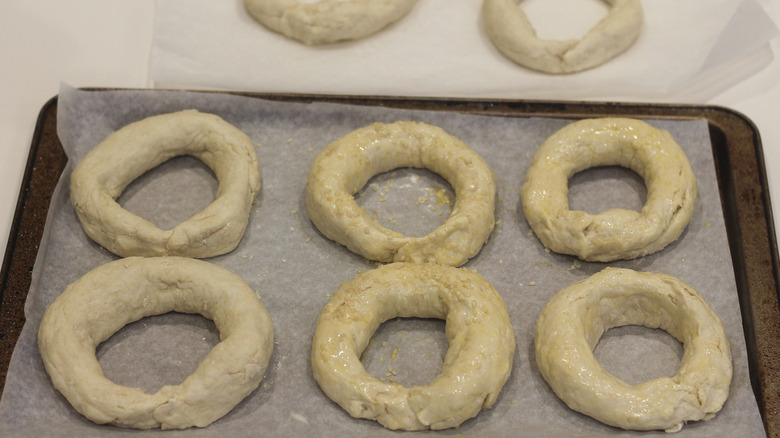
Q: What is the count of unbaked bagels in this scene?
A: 8